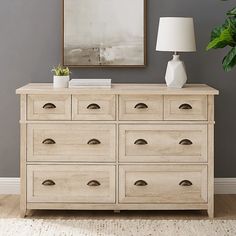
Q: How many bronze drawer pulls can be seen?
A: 12